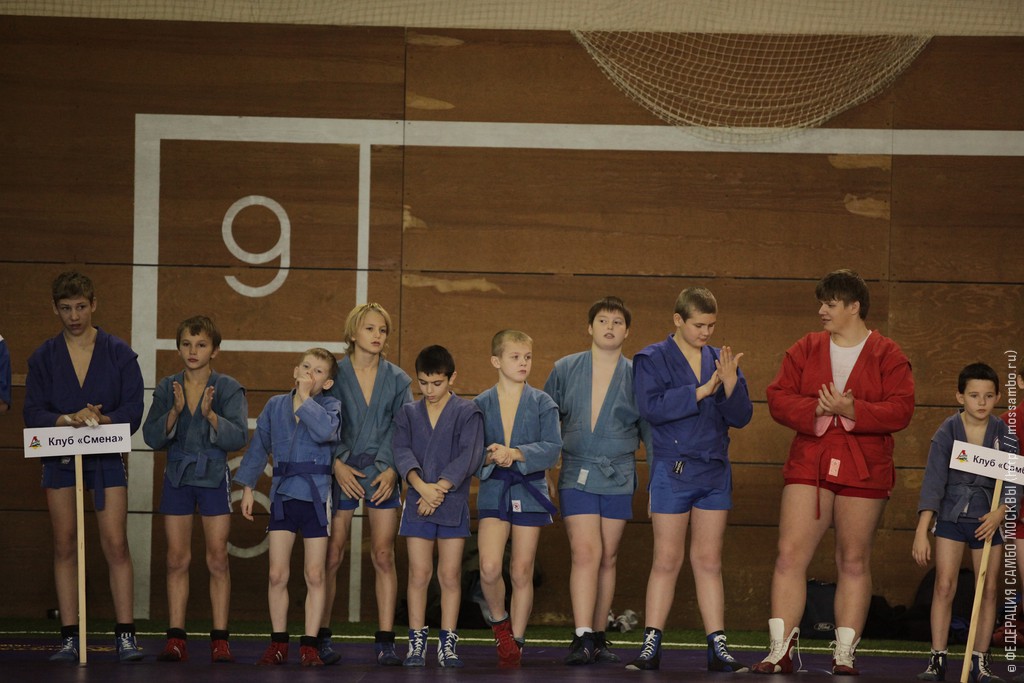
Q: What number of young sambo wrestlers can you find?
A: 10